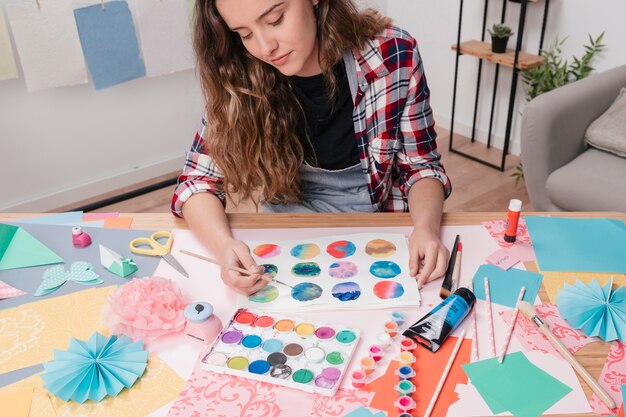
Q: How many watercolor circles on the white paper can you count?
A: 12